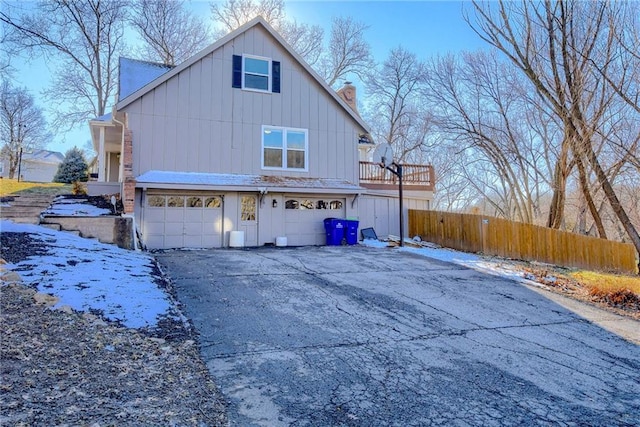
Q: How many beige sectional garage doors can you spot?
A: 2